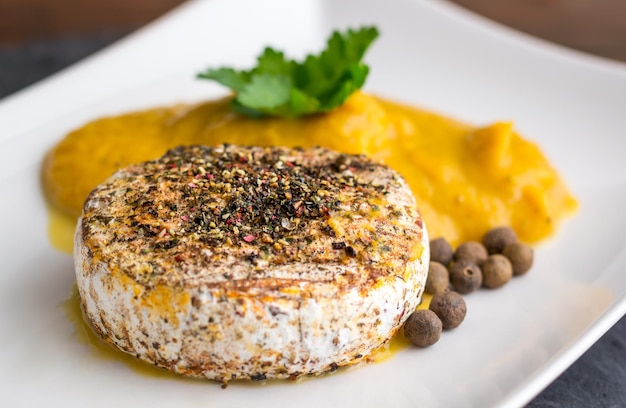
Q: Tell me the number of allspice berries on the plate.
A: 9